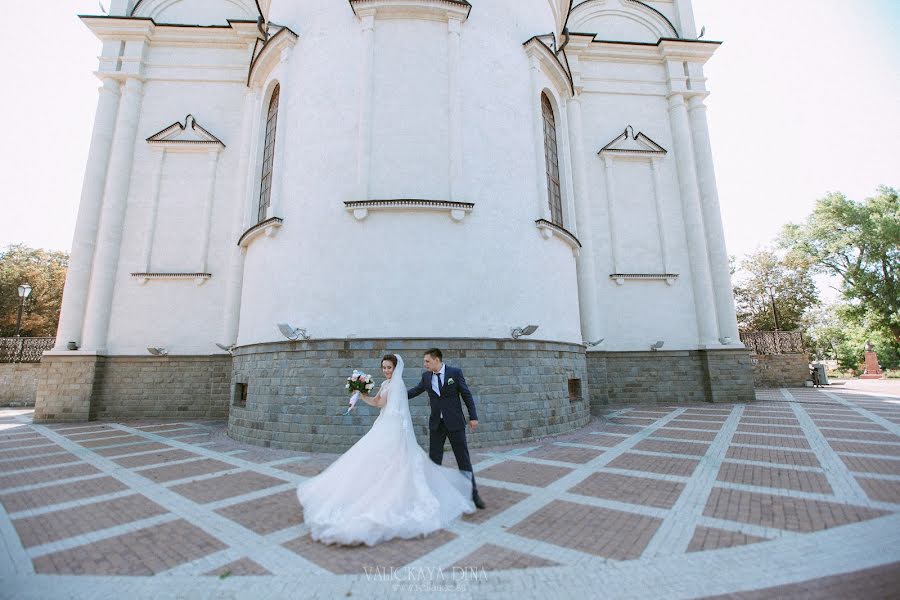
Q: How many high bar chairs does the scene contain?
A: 0